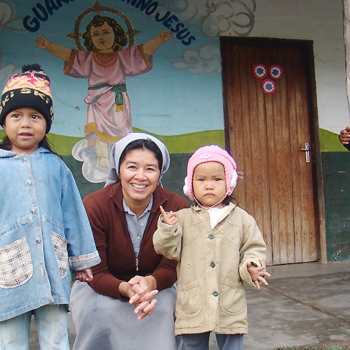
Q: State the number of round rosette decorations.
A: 3